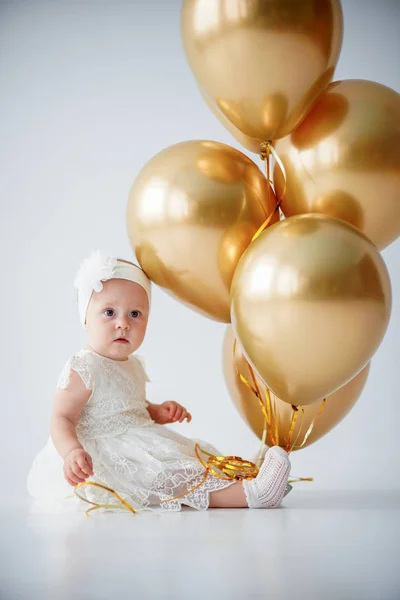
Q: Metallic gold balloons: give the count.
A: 5